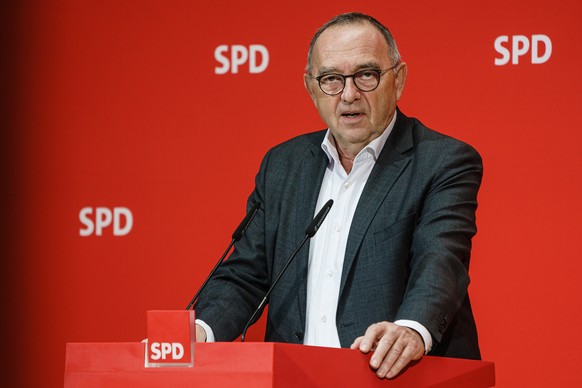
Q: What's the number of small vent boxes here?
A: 0